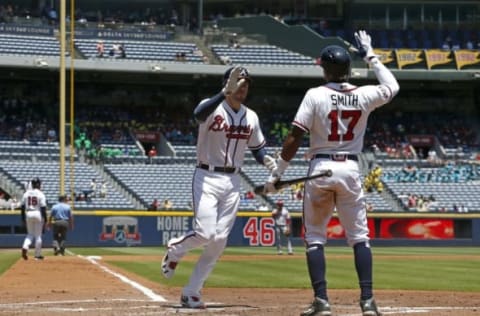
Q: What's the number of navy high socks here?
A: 2